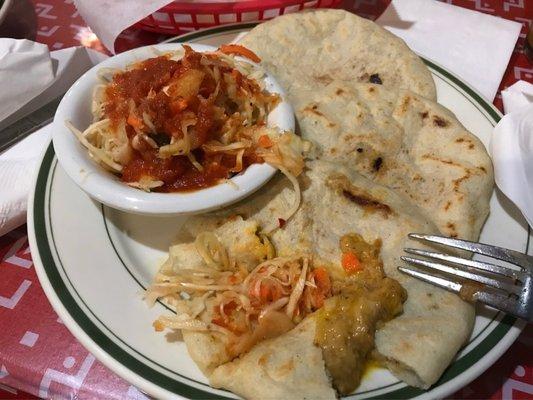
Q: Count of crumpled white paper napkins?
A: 2